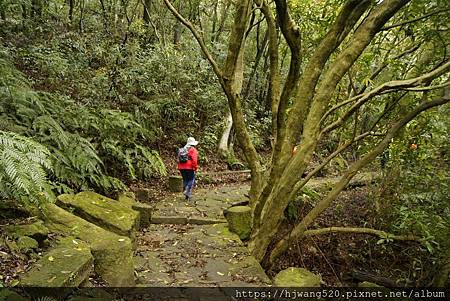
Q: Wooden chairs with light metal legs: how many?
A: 0